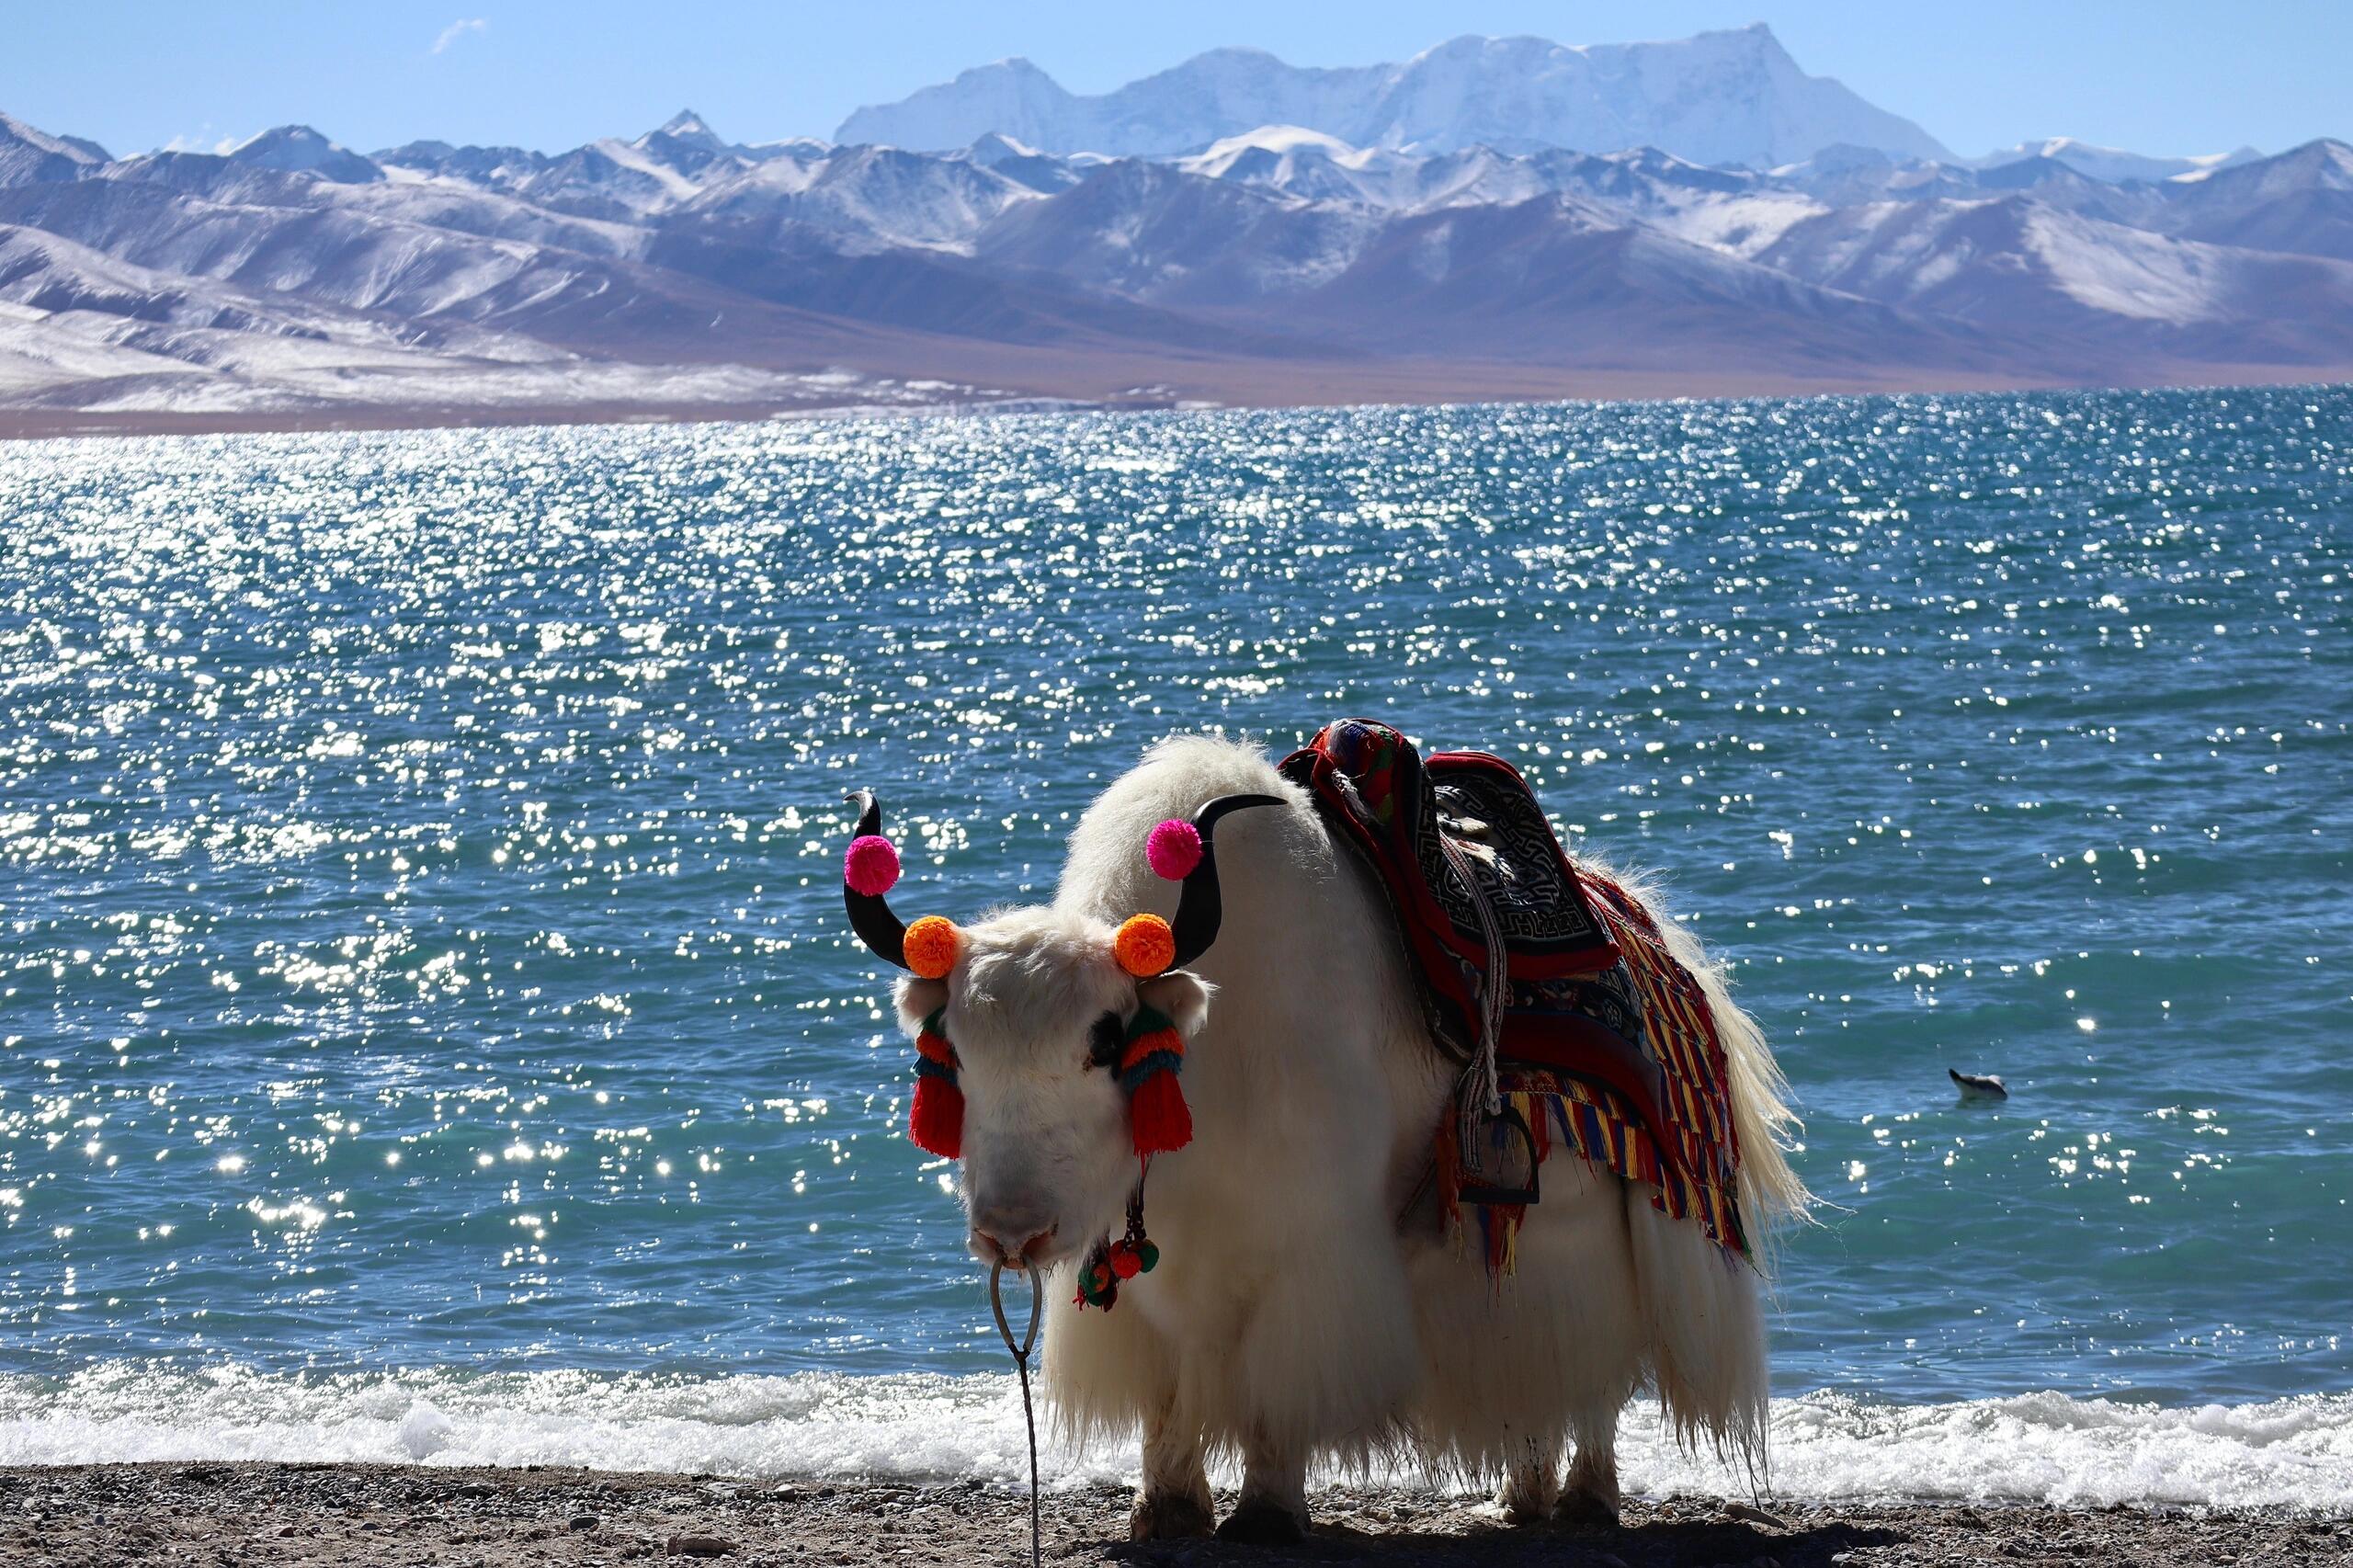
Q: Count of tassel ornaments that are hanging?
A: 2